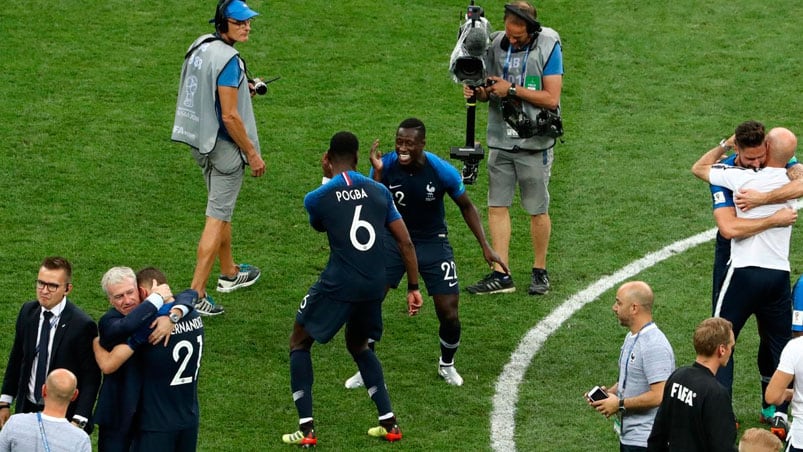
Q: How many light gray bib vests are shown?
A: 2